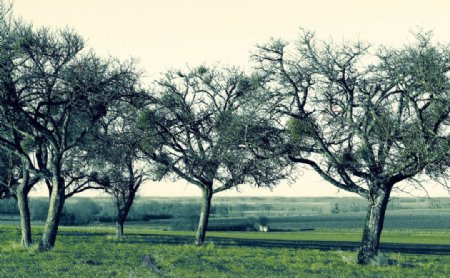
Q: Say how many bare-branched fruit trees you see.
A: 5